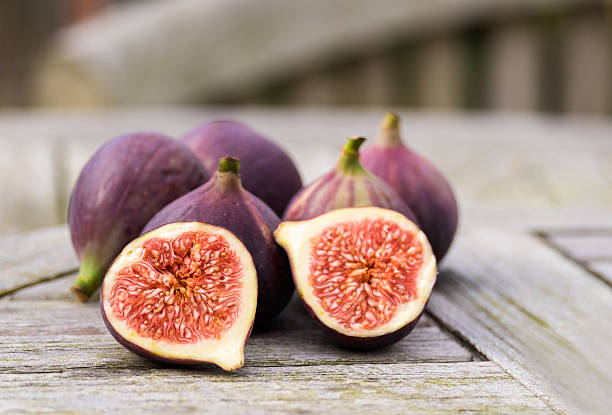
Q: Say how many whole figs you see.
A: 5